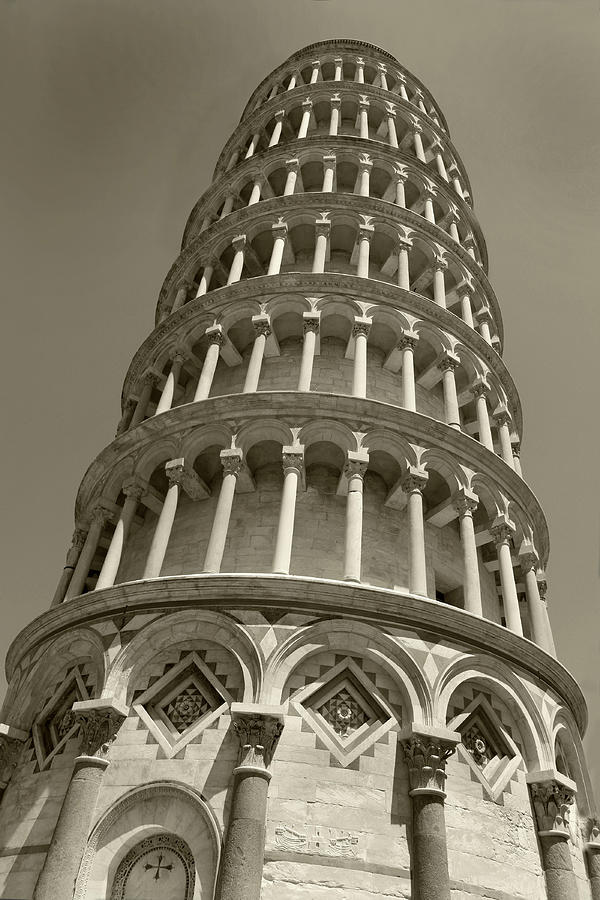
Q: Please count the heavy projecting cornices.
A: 7